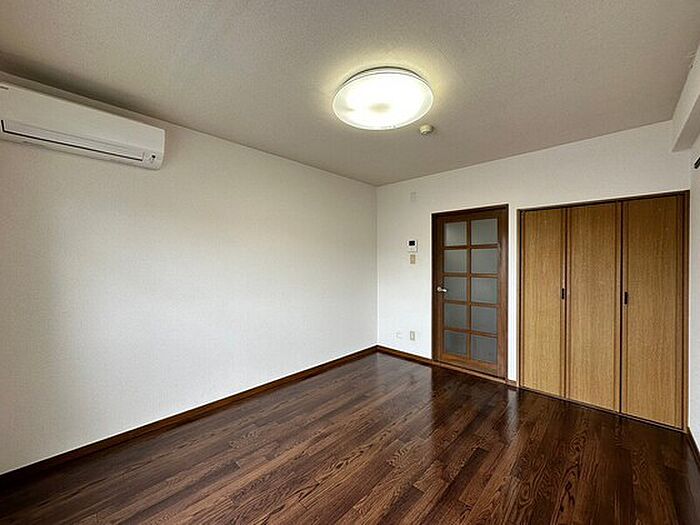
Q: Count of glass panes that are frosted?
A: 10